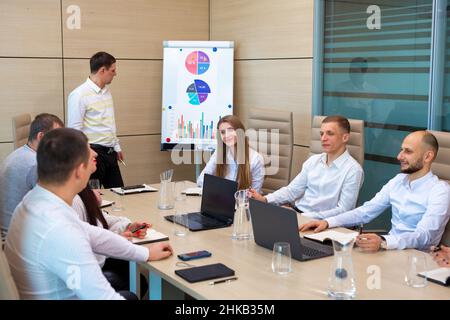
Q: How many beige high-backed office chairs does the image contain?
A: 5